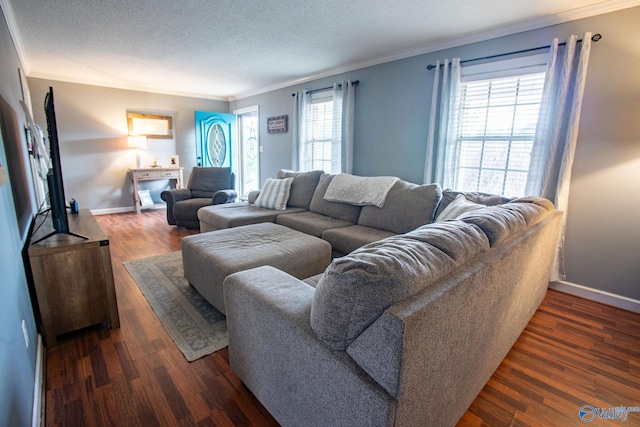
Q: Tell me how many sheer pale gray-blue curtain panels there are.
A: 4